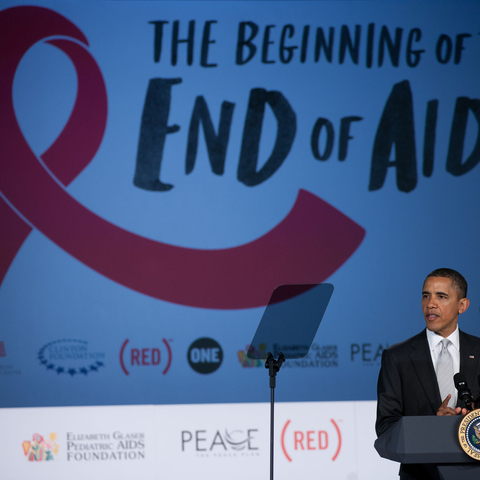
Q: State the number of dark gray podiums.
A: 1